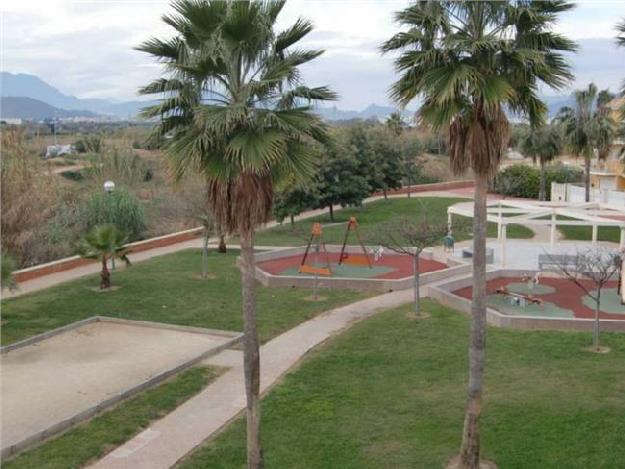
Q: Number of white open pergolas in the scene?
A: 1